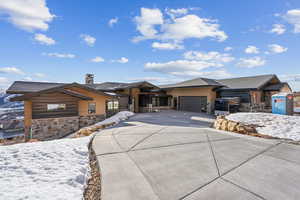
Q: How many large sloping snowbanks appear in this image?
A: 2